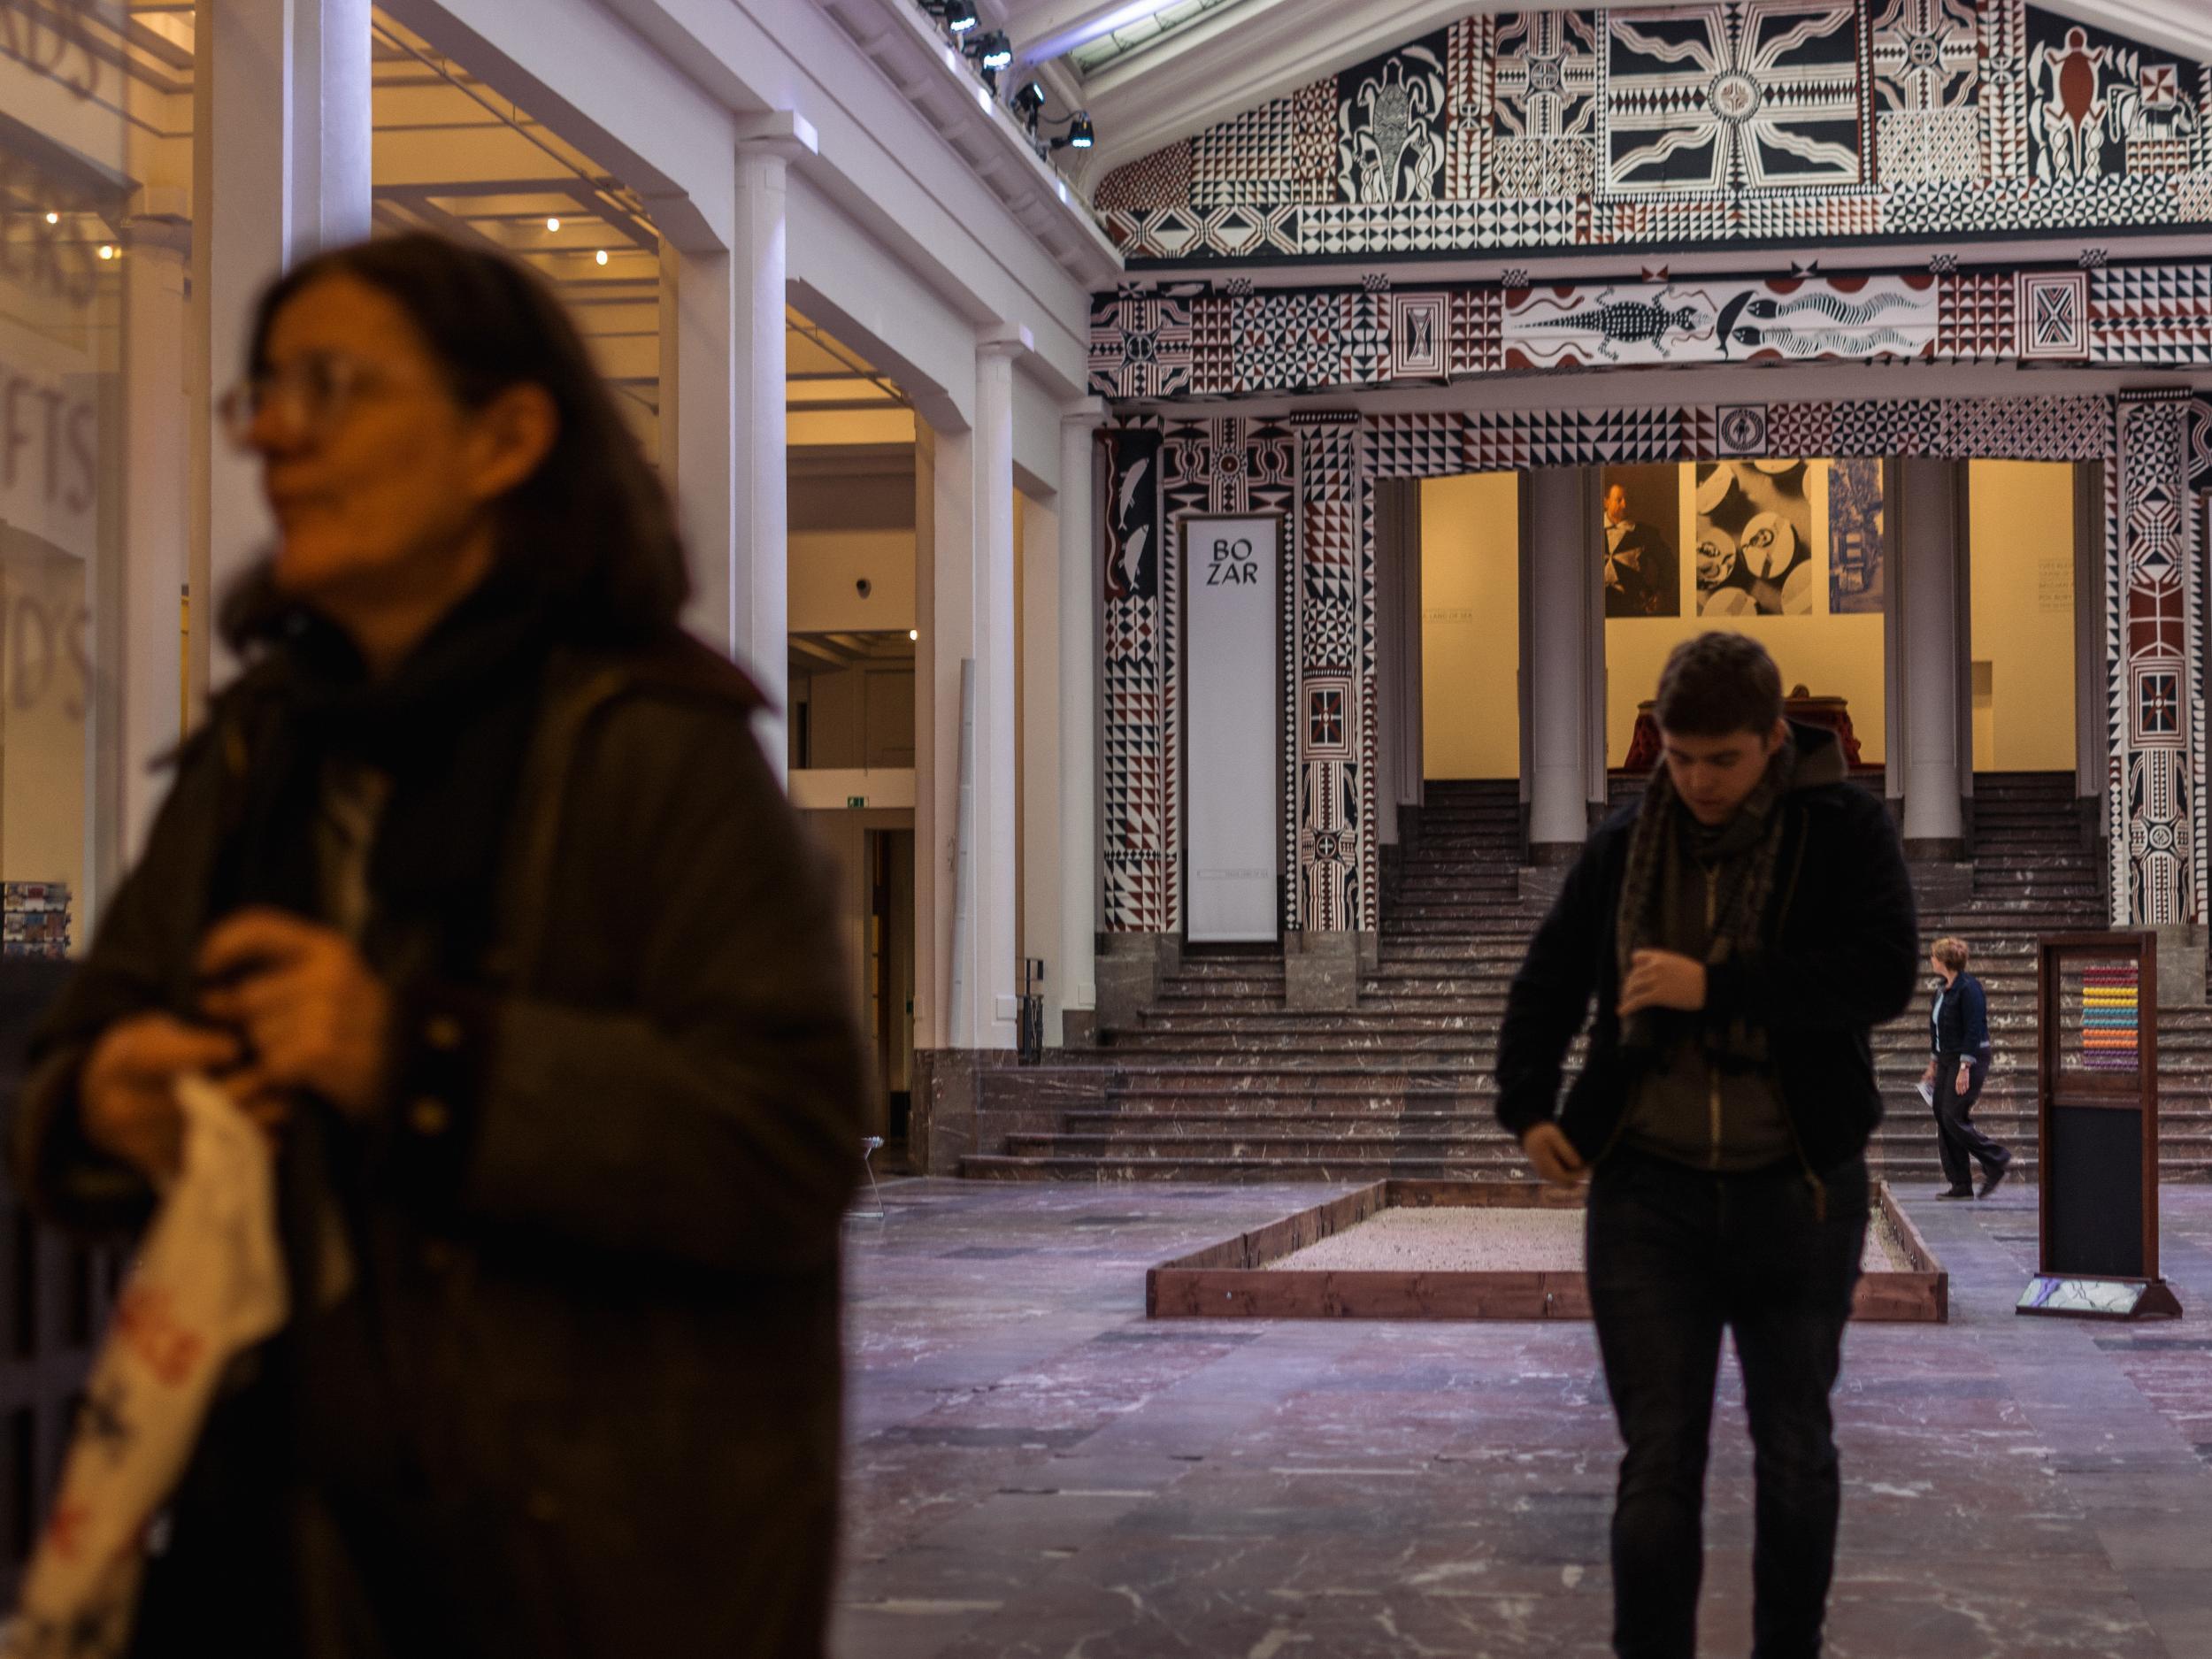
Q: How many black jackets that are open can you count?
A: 1